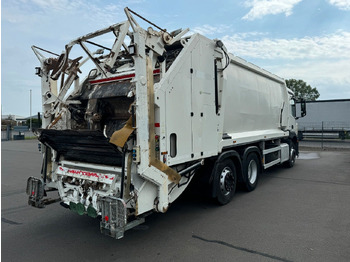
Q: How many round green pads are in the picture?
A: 3